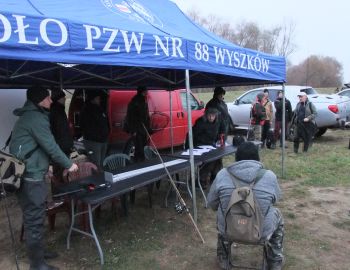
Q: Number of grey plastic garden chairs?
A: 2